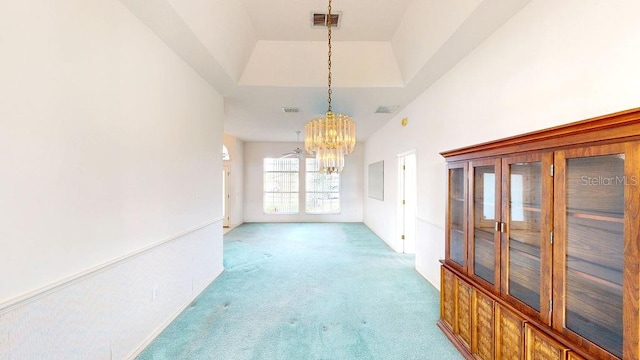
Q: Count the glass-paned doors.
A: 4